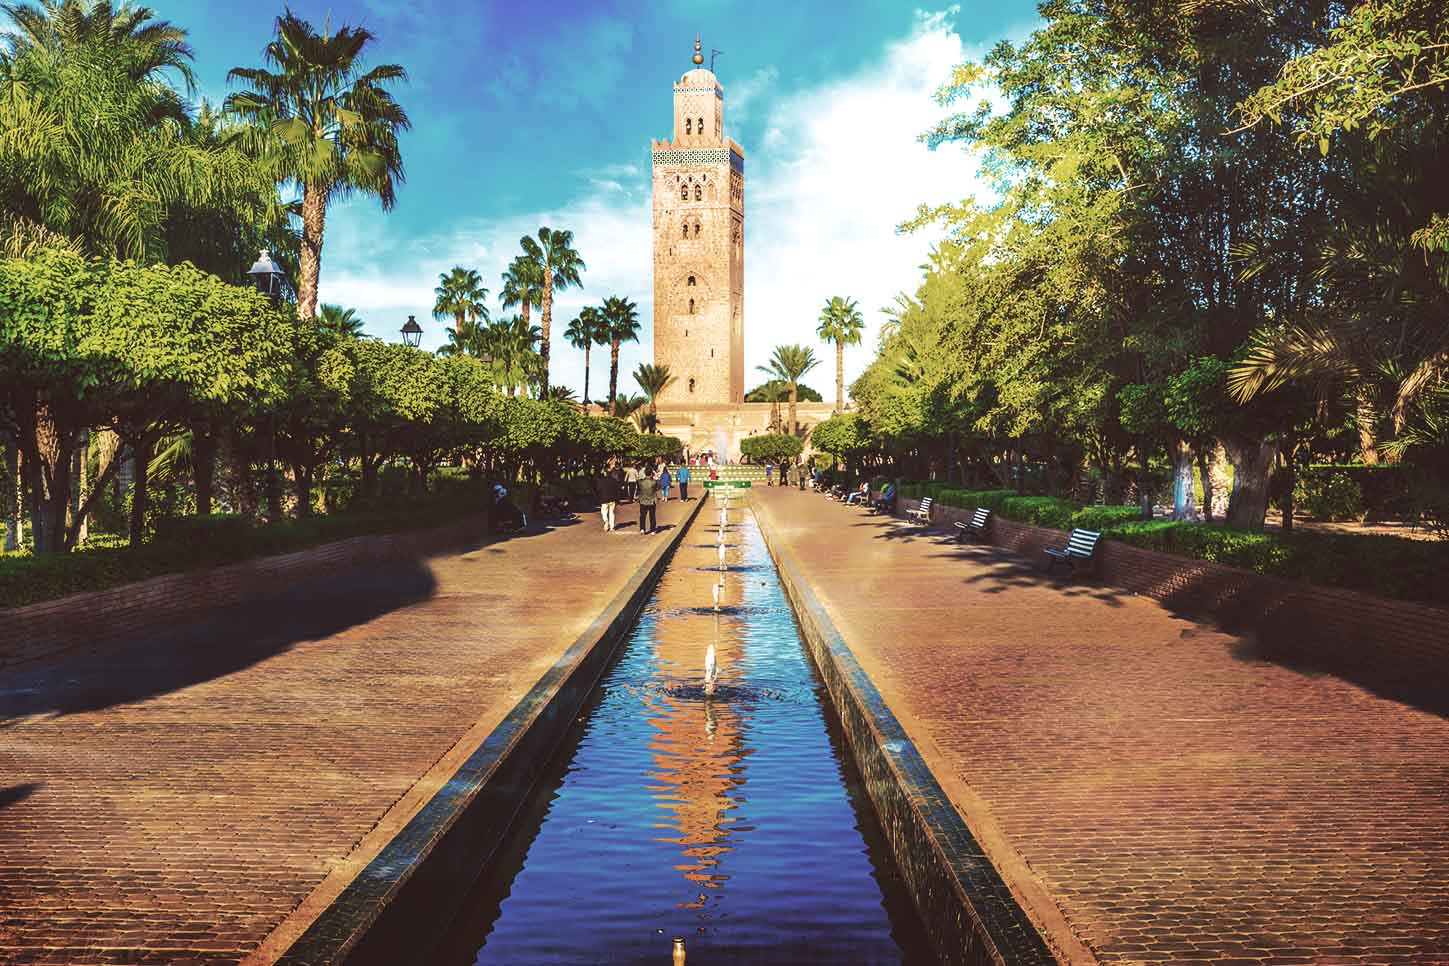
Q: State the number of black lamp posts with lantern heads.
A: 2